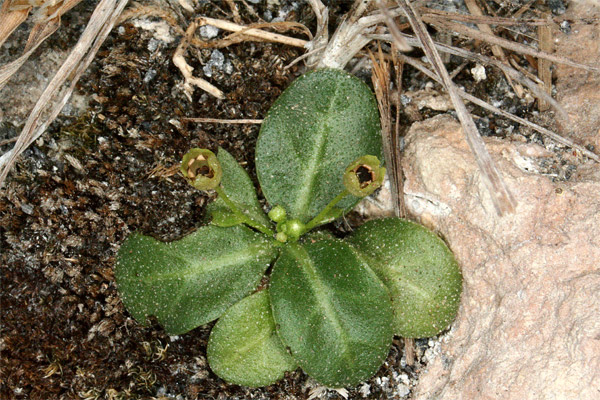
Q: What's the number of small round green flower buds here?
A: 3